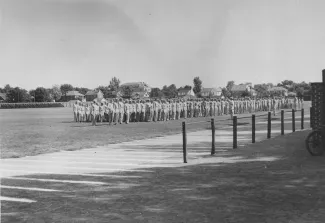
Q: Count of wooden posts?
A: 8